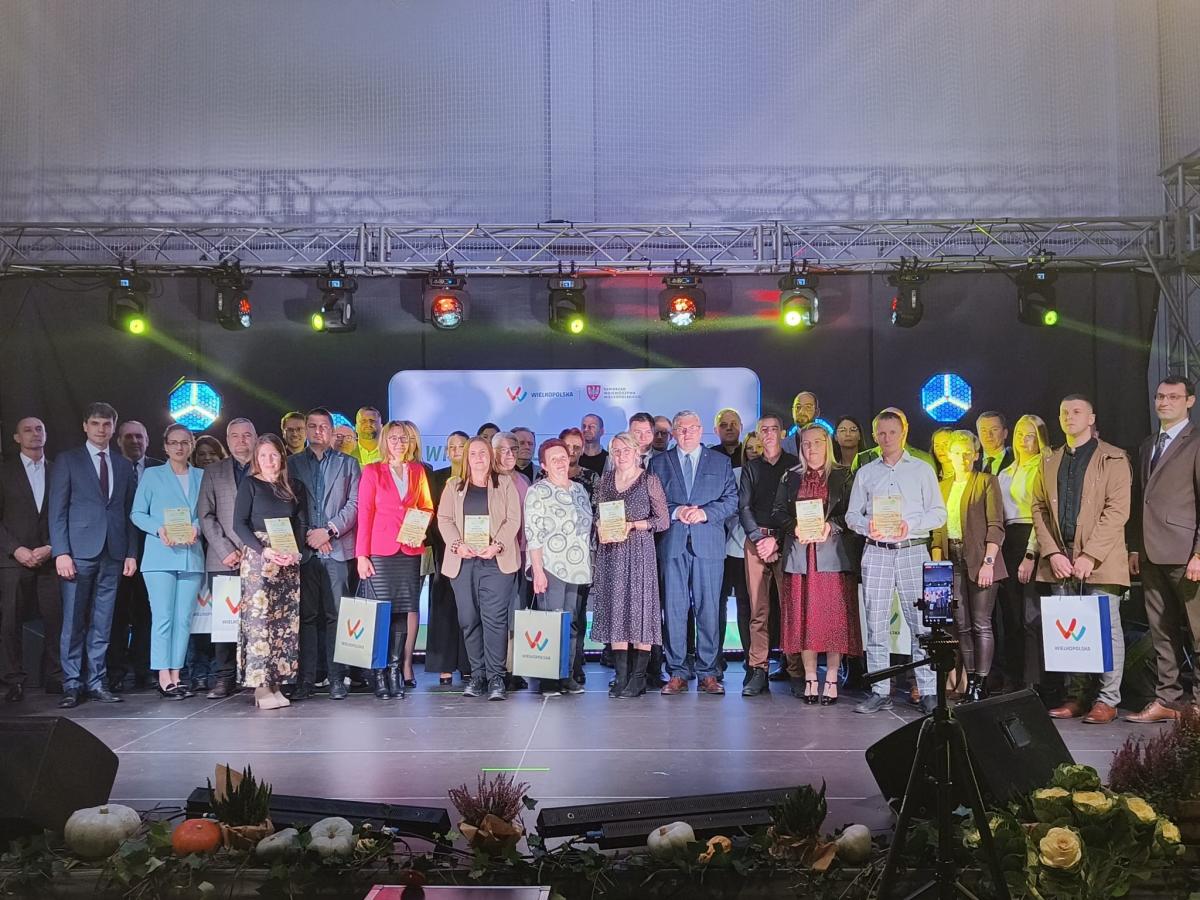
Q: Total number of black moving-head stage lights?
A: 9